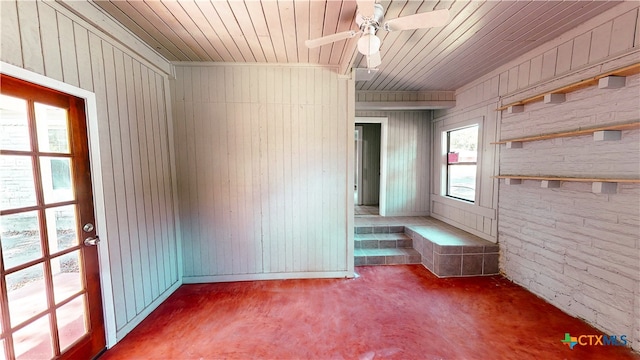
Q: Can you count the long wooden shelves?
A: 3